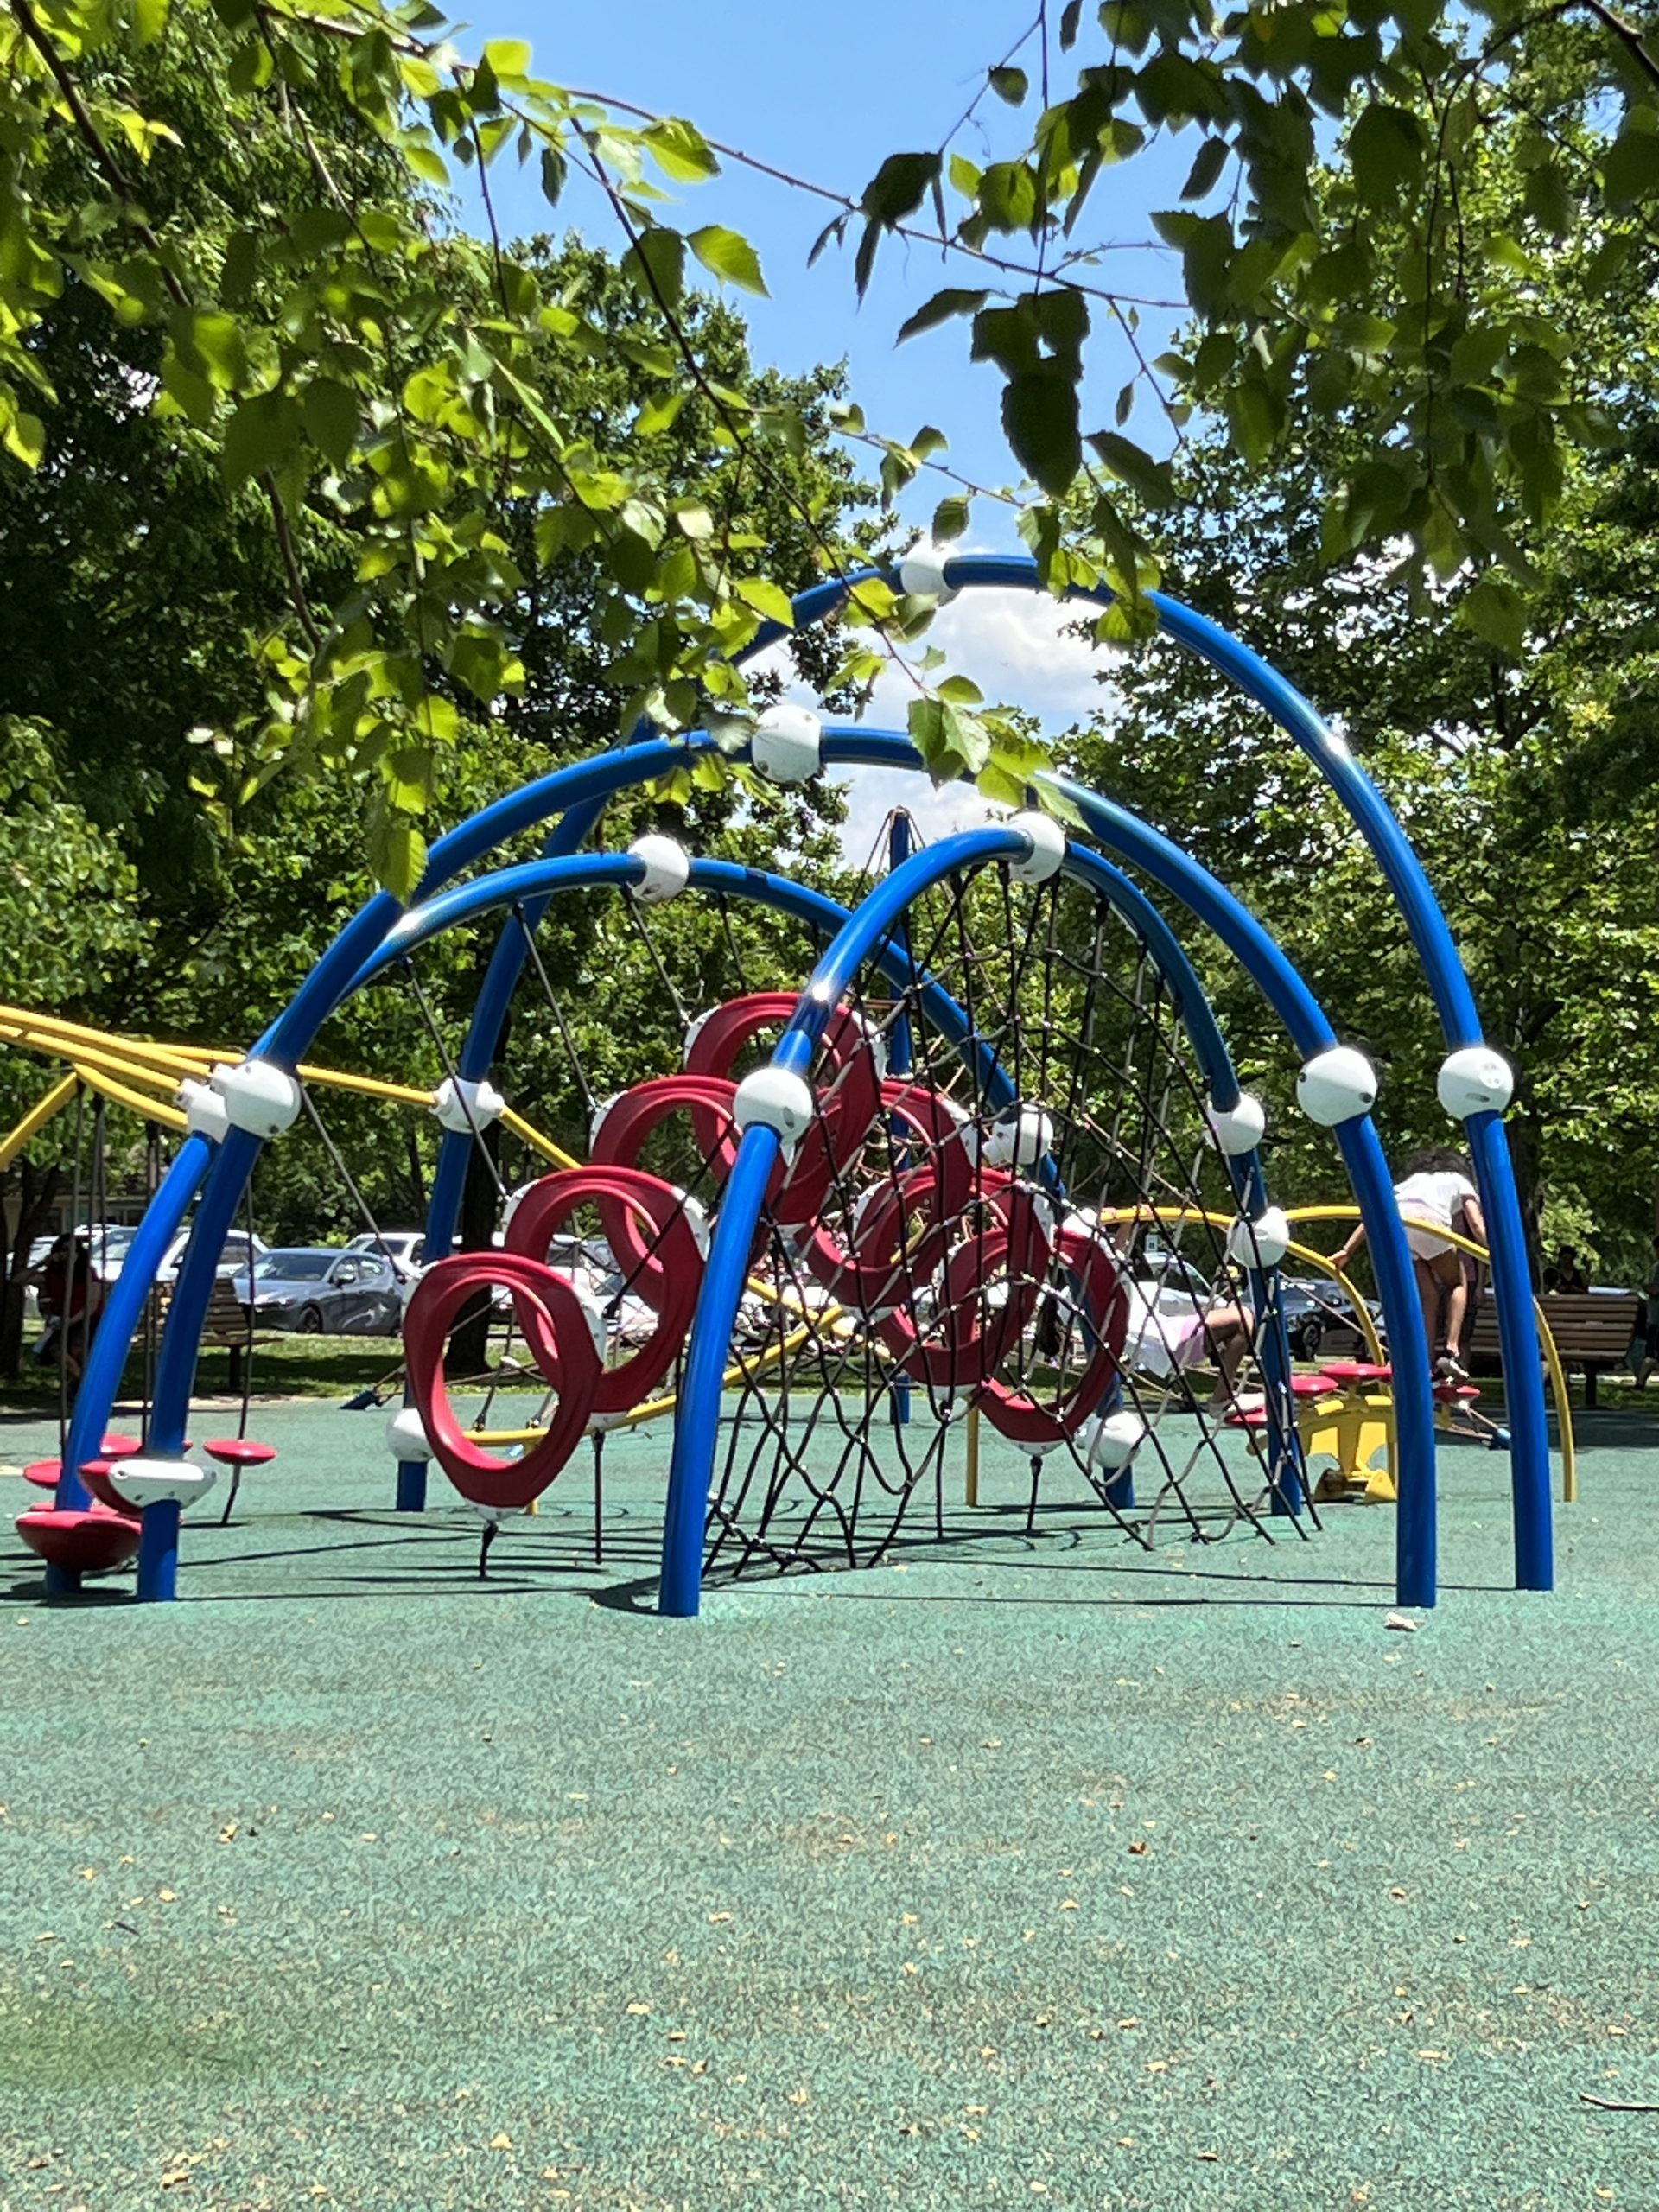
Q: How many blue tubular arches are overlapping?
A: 4